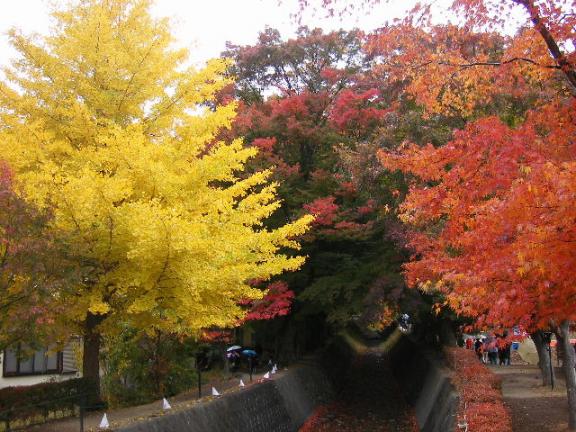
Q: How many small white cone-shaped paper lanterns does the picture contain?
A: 7